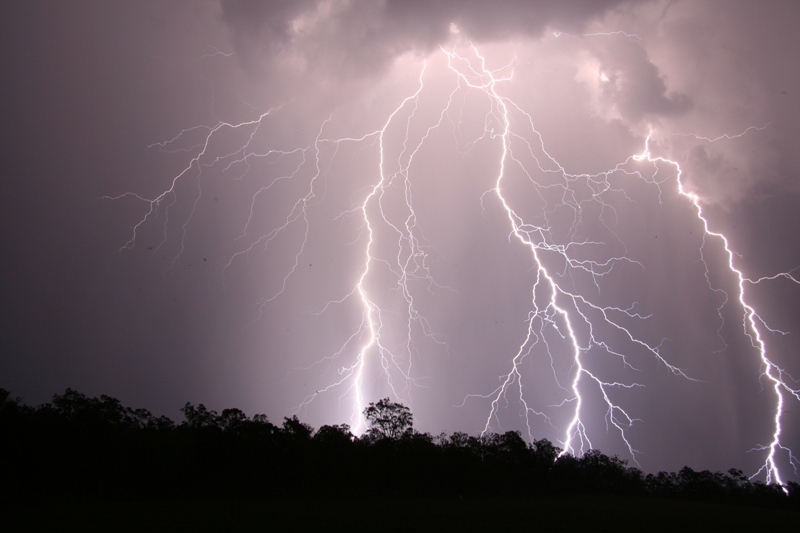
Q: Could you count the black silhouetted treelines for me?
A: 1